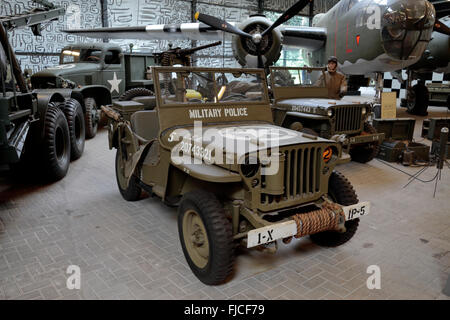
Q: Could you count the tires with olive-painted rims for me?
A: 2